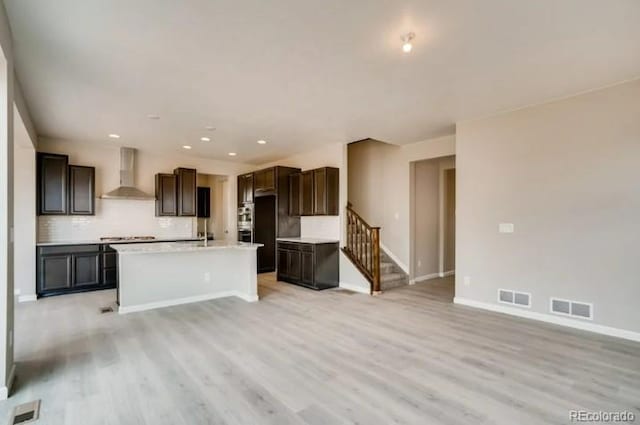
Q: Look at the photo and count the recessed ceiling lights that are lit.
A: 5